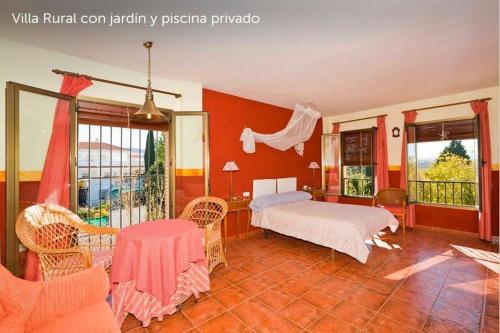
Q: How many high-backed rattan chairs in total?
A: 2